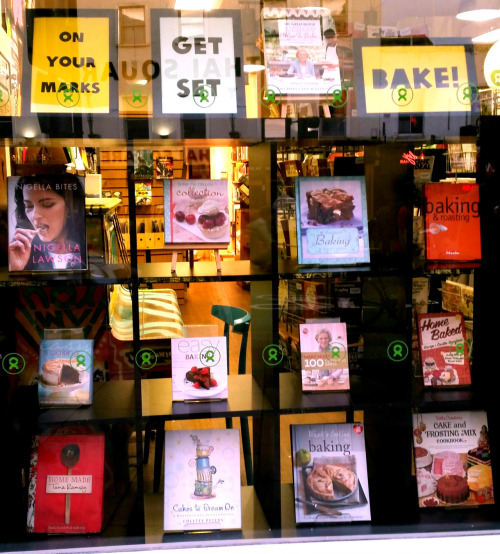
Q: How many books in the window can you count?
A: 13